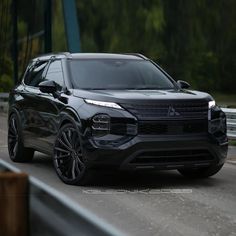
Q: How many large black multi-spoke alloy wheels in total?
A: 2